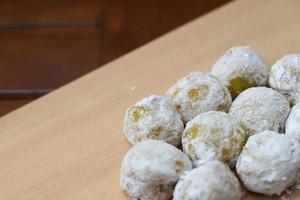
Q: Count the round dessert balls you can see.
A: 10